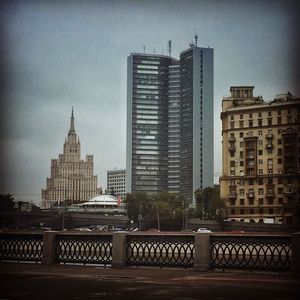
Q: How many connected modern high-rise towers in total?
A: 2